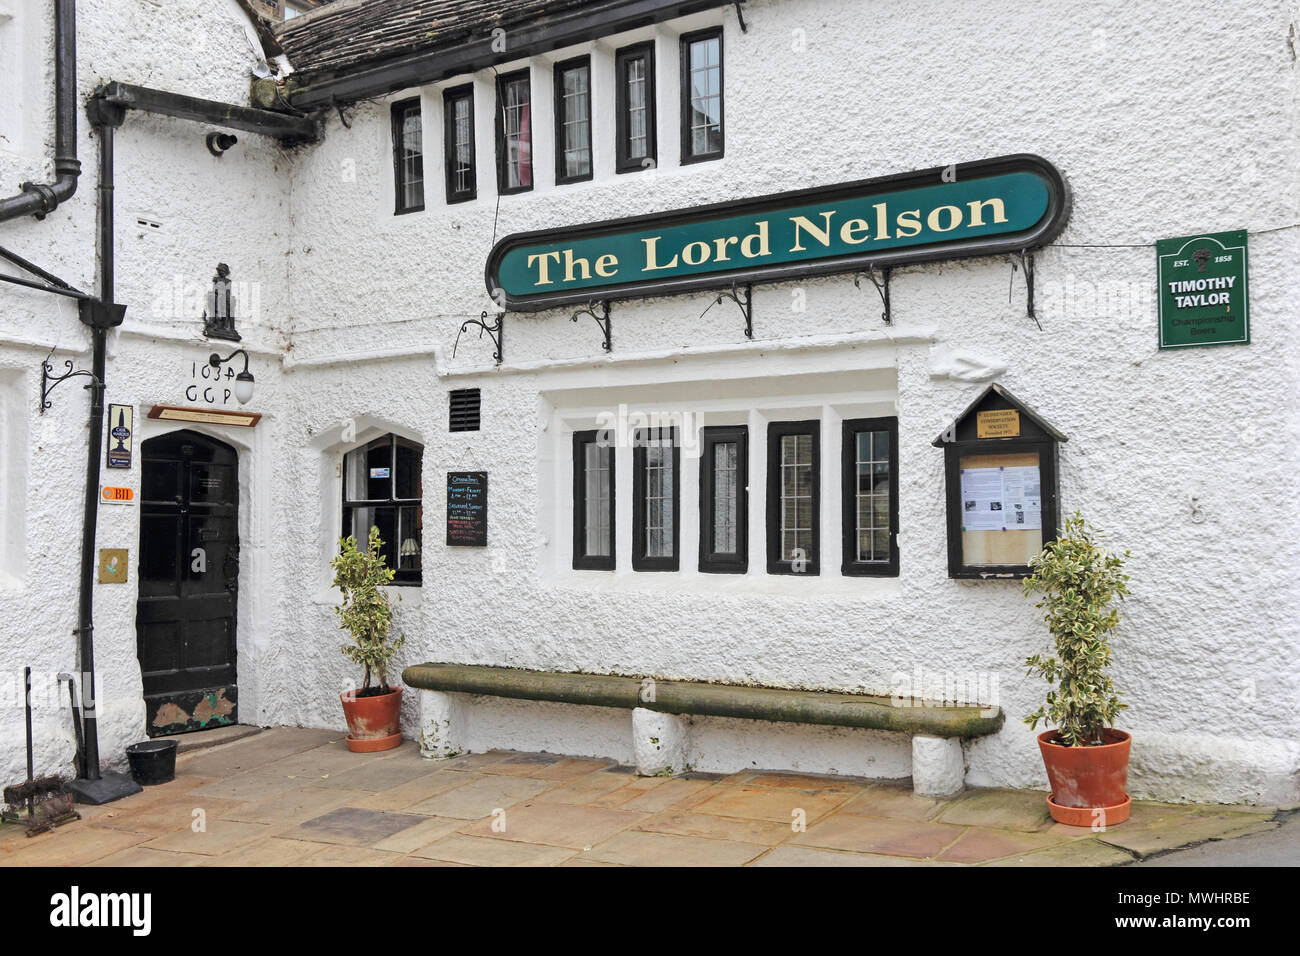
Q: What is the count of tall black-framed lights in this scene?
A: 11